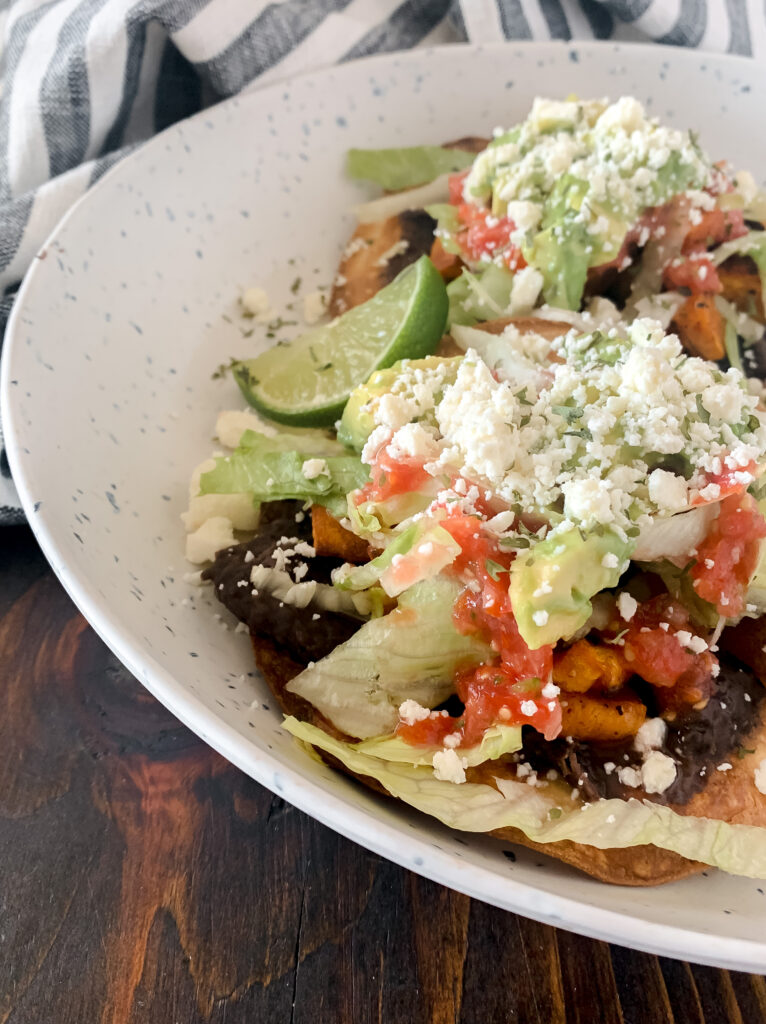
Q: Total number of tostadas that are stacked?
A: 2